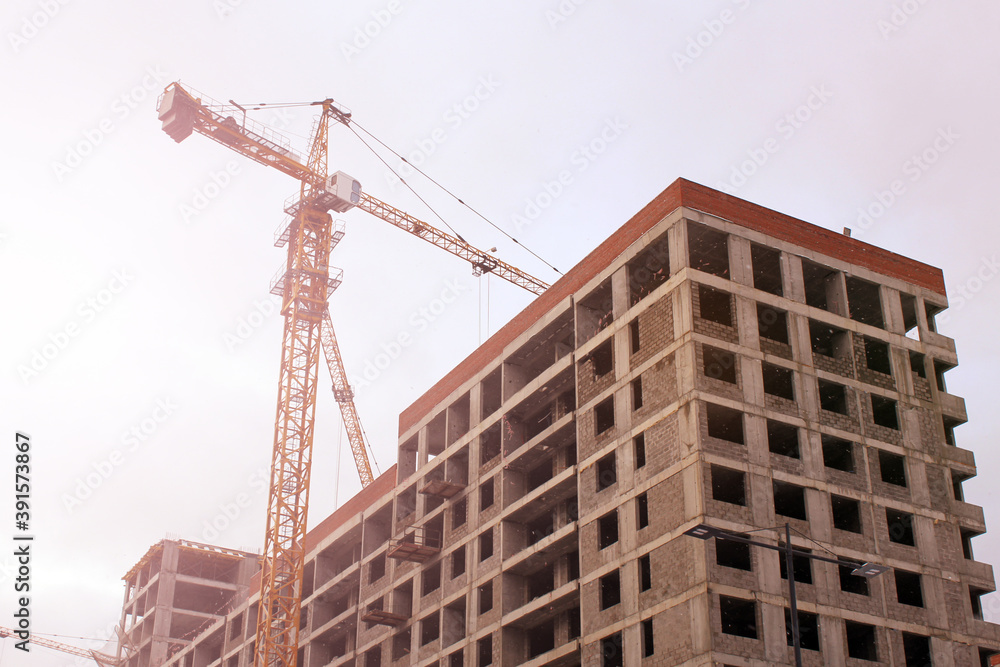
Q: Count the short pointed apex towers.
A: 1